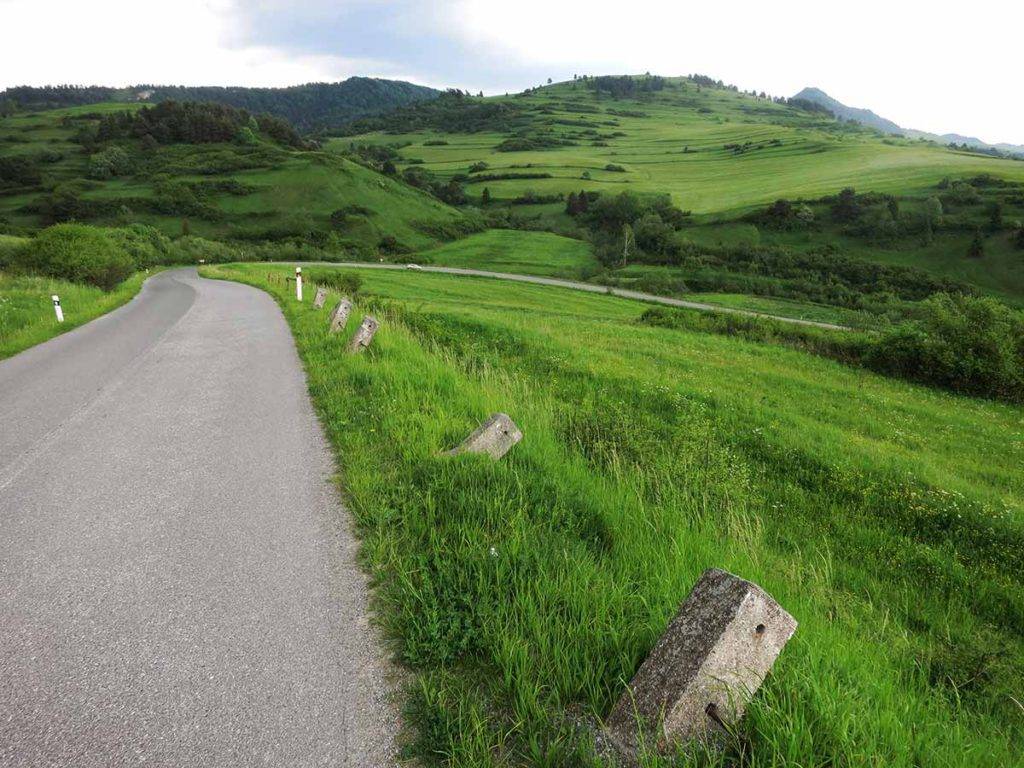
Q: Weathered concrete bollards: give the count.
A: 5